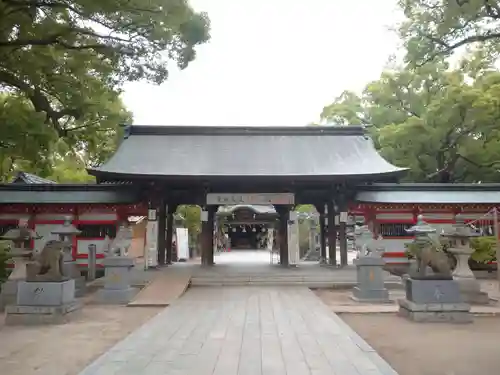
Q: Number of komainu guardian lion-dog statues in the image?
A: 4